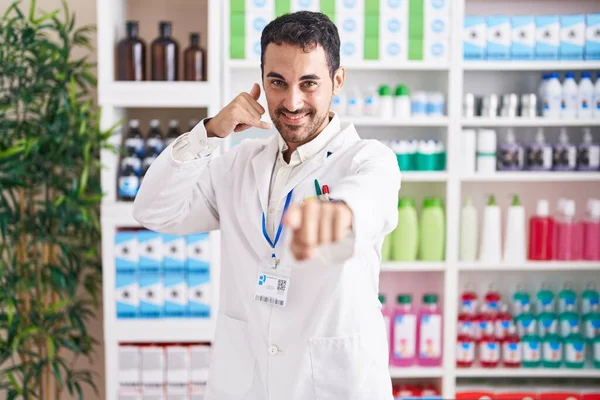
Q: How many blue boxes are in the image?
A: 14